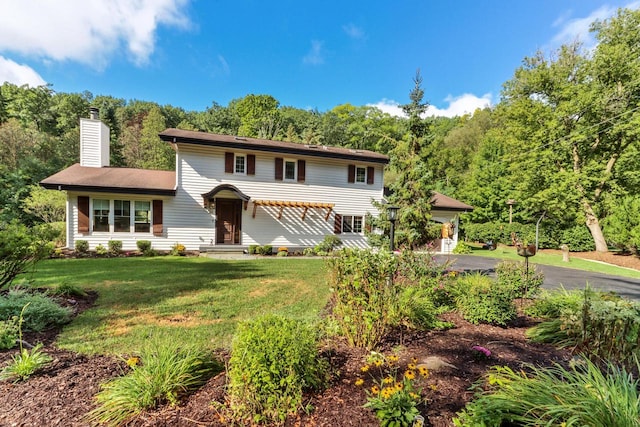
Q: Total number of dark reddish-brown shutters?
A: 10